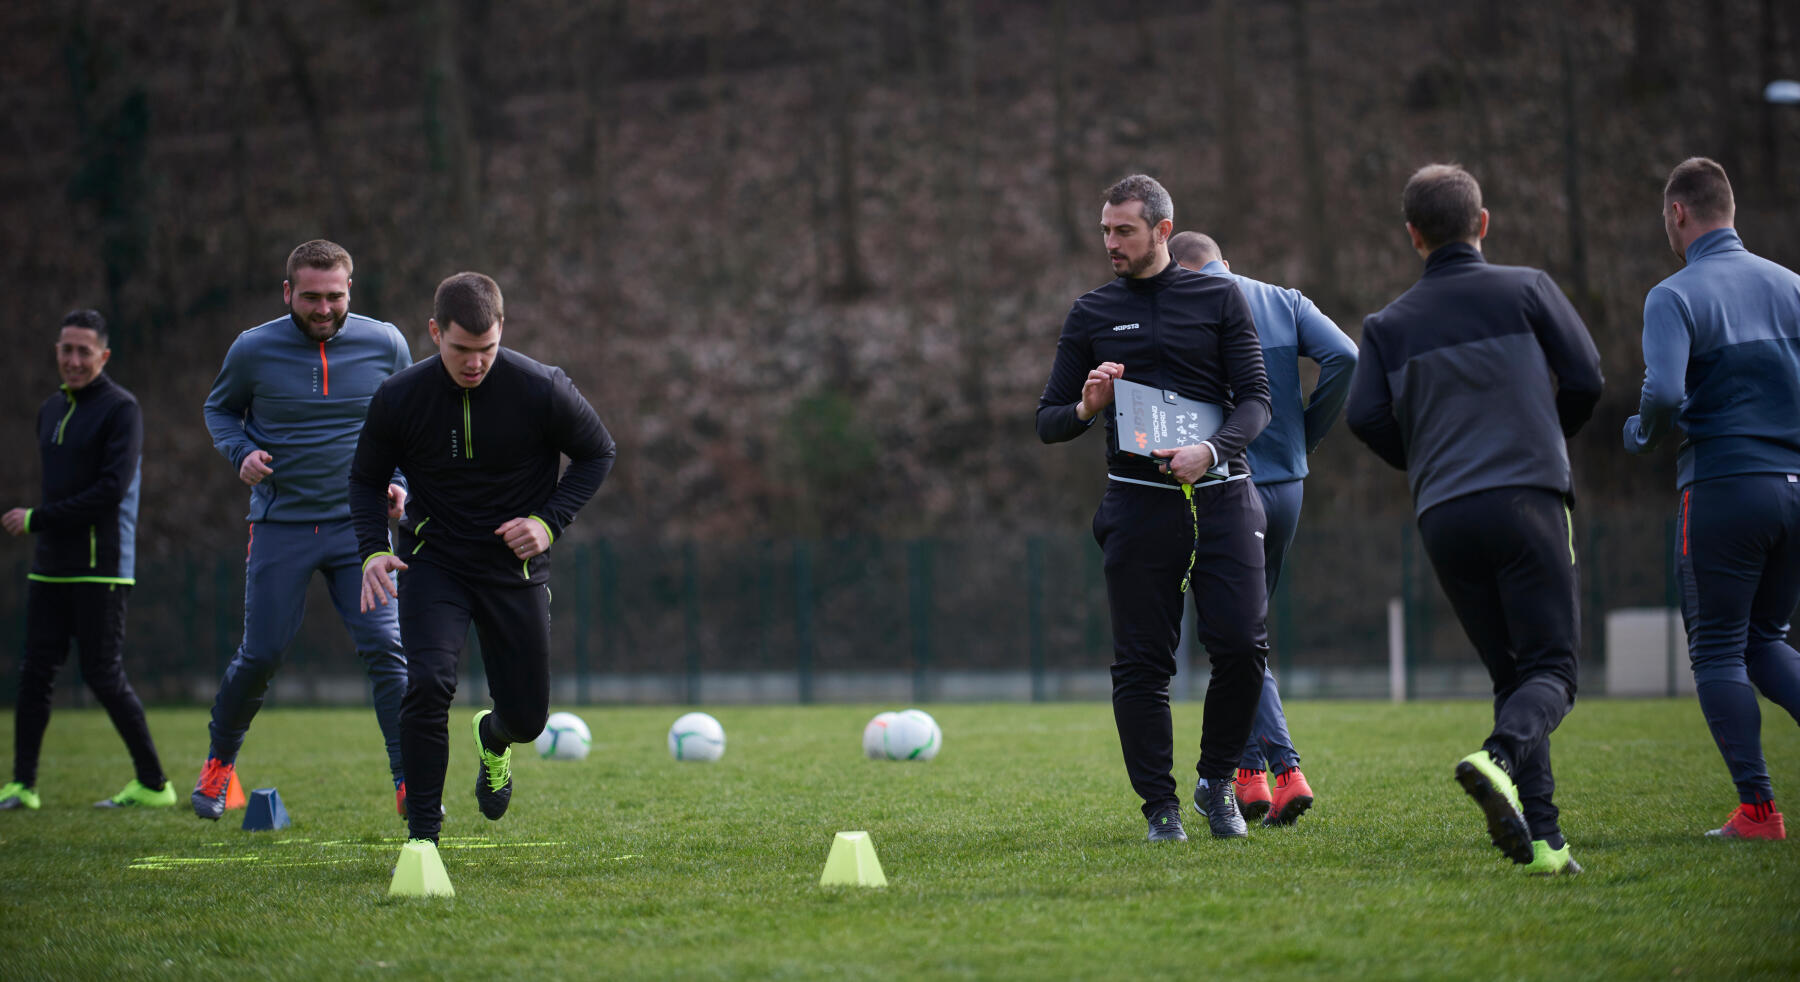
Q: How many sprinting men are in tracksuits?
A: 5